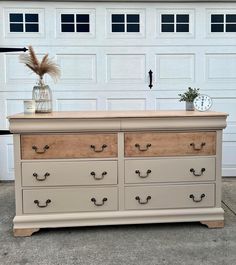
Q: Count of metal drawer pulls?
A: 12